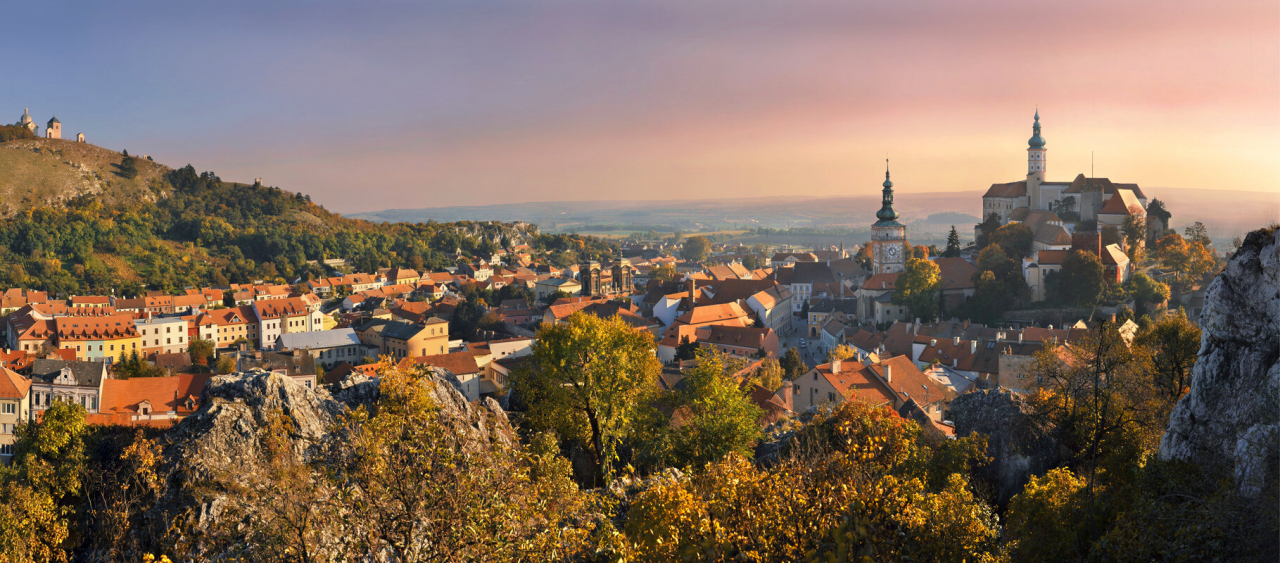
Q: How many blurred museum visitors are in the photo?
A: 0